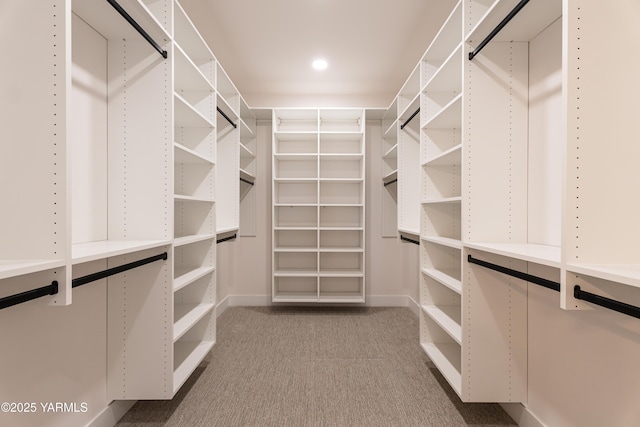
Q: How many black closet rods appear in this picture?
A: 12